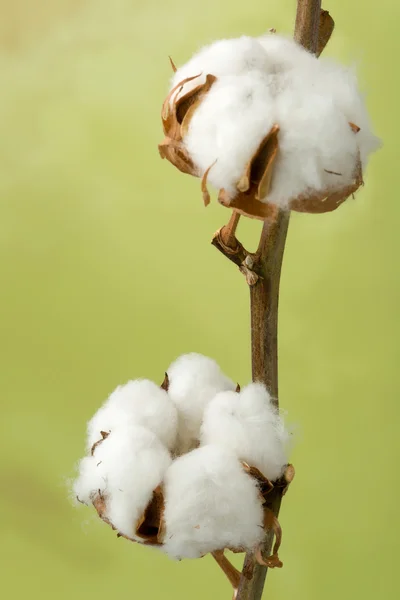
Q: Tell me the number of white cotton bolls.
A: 2